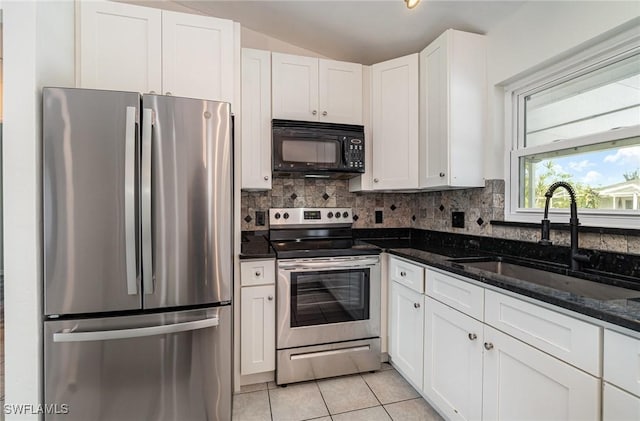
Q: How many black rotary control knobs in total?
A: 5